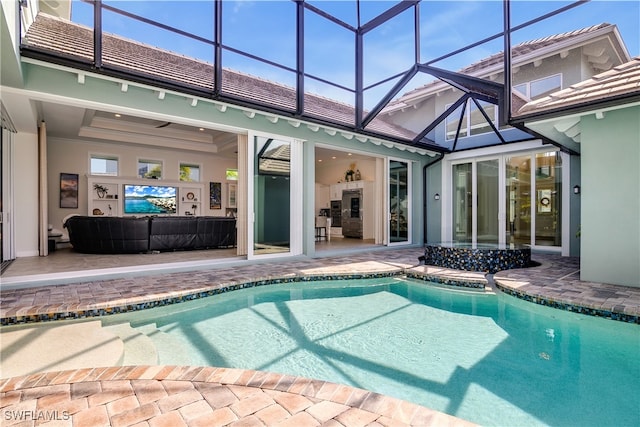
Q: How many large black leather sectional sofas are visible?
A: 1